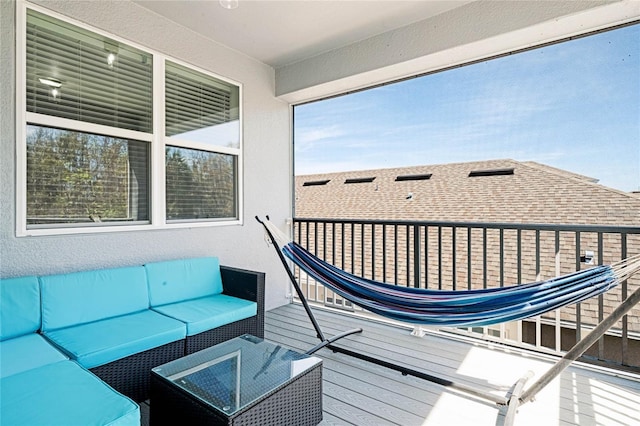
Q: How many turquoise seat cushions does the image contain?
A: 4